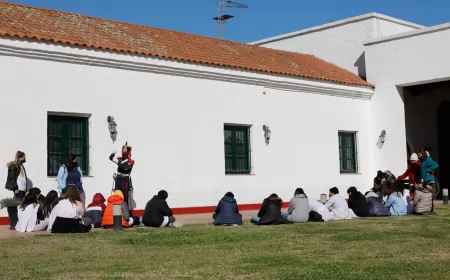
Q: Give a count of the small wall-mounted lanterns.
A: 3